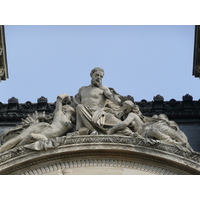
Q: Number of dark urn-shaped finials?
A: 5